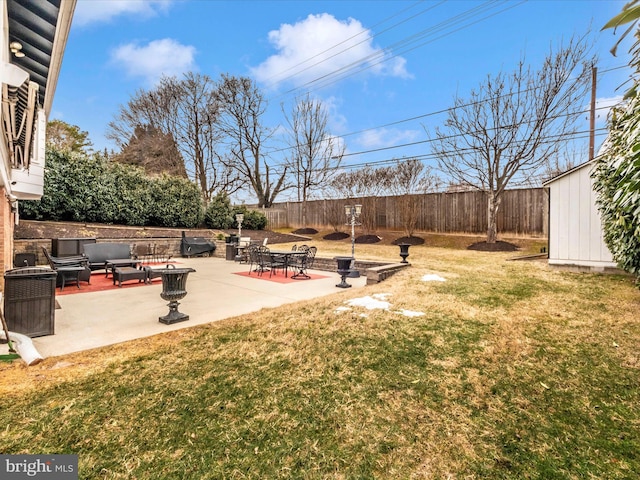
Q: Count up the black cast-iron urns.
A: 3